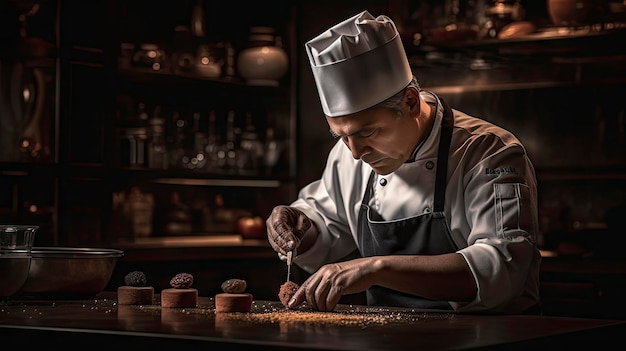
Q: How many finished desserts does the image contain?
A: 3